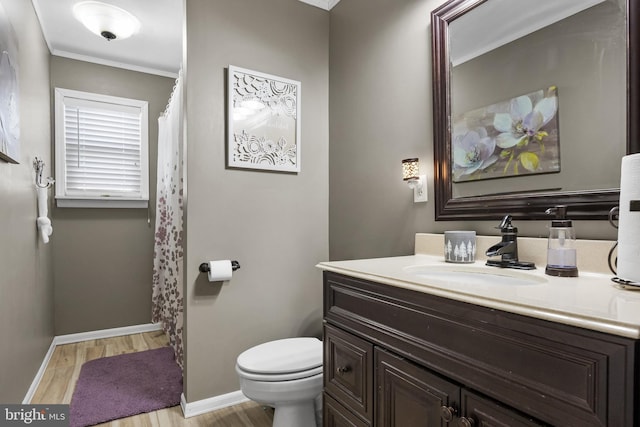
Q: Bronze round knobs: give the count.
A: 3